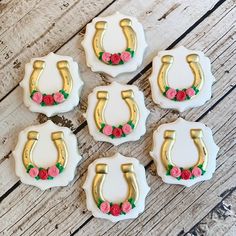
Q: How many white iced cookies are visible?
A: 7